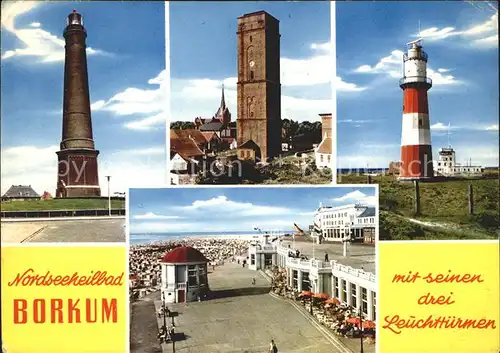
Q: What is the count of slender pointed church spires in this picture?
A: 1